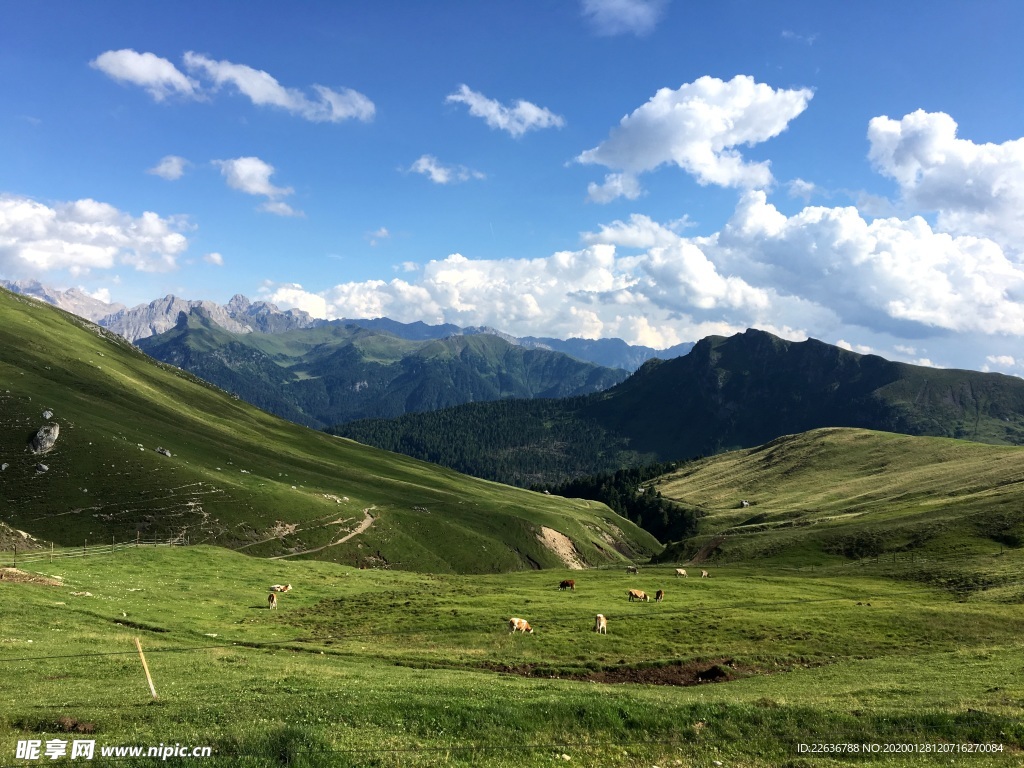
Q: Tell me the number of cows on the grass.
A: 10